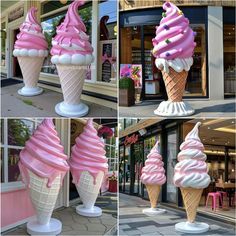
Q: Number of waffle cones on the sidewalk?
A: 7